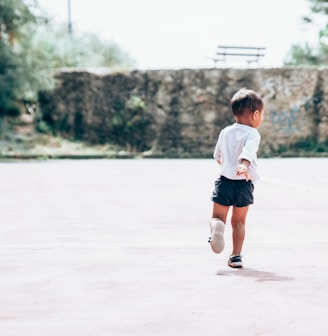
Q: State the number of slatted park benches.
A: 1